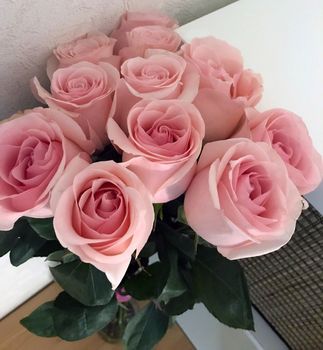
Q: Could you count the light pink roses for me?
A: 11